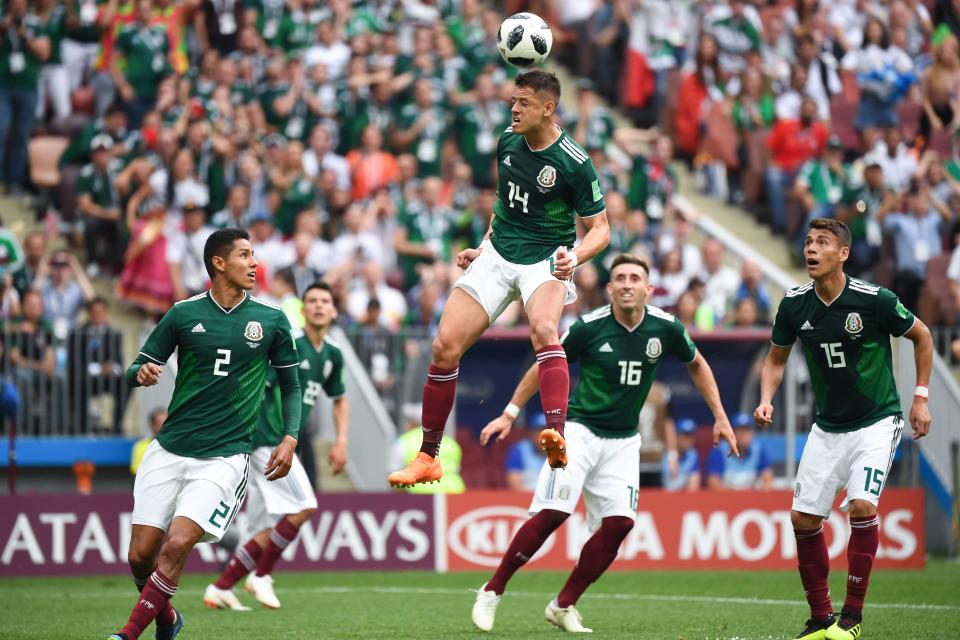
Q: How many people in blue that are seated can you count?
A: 3